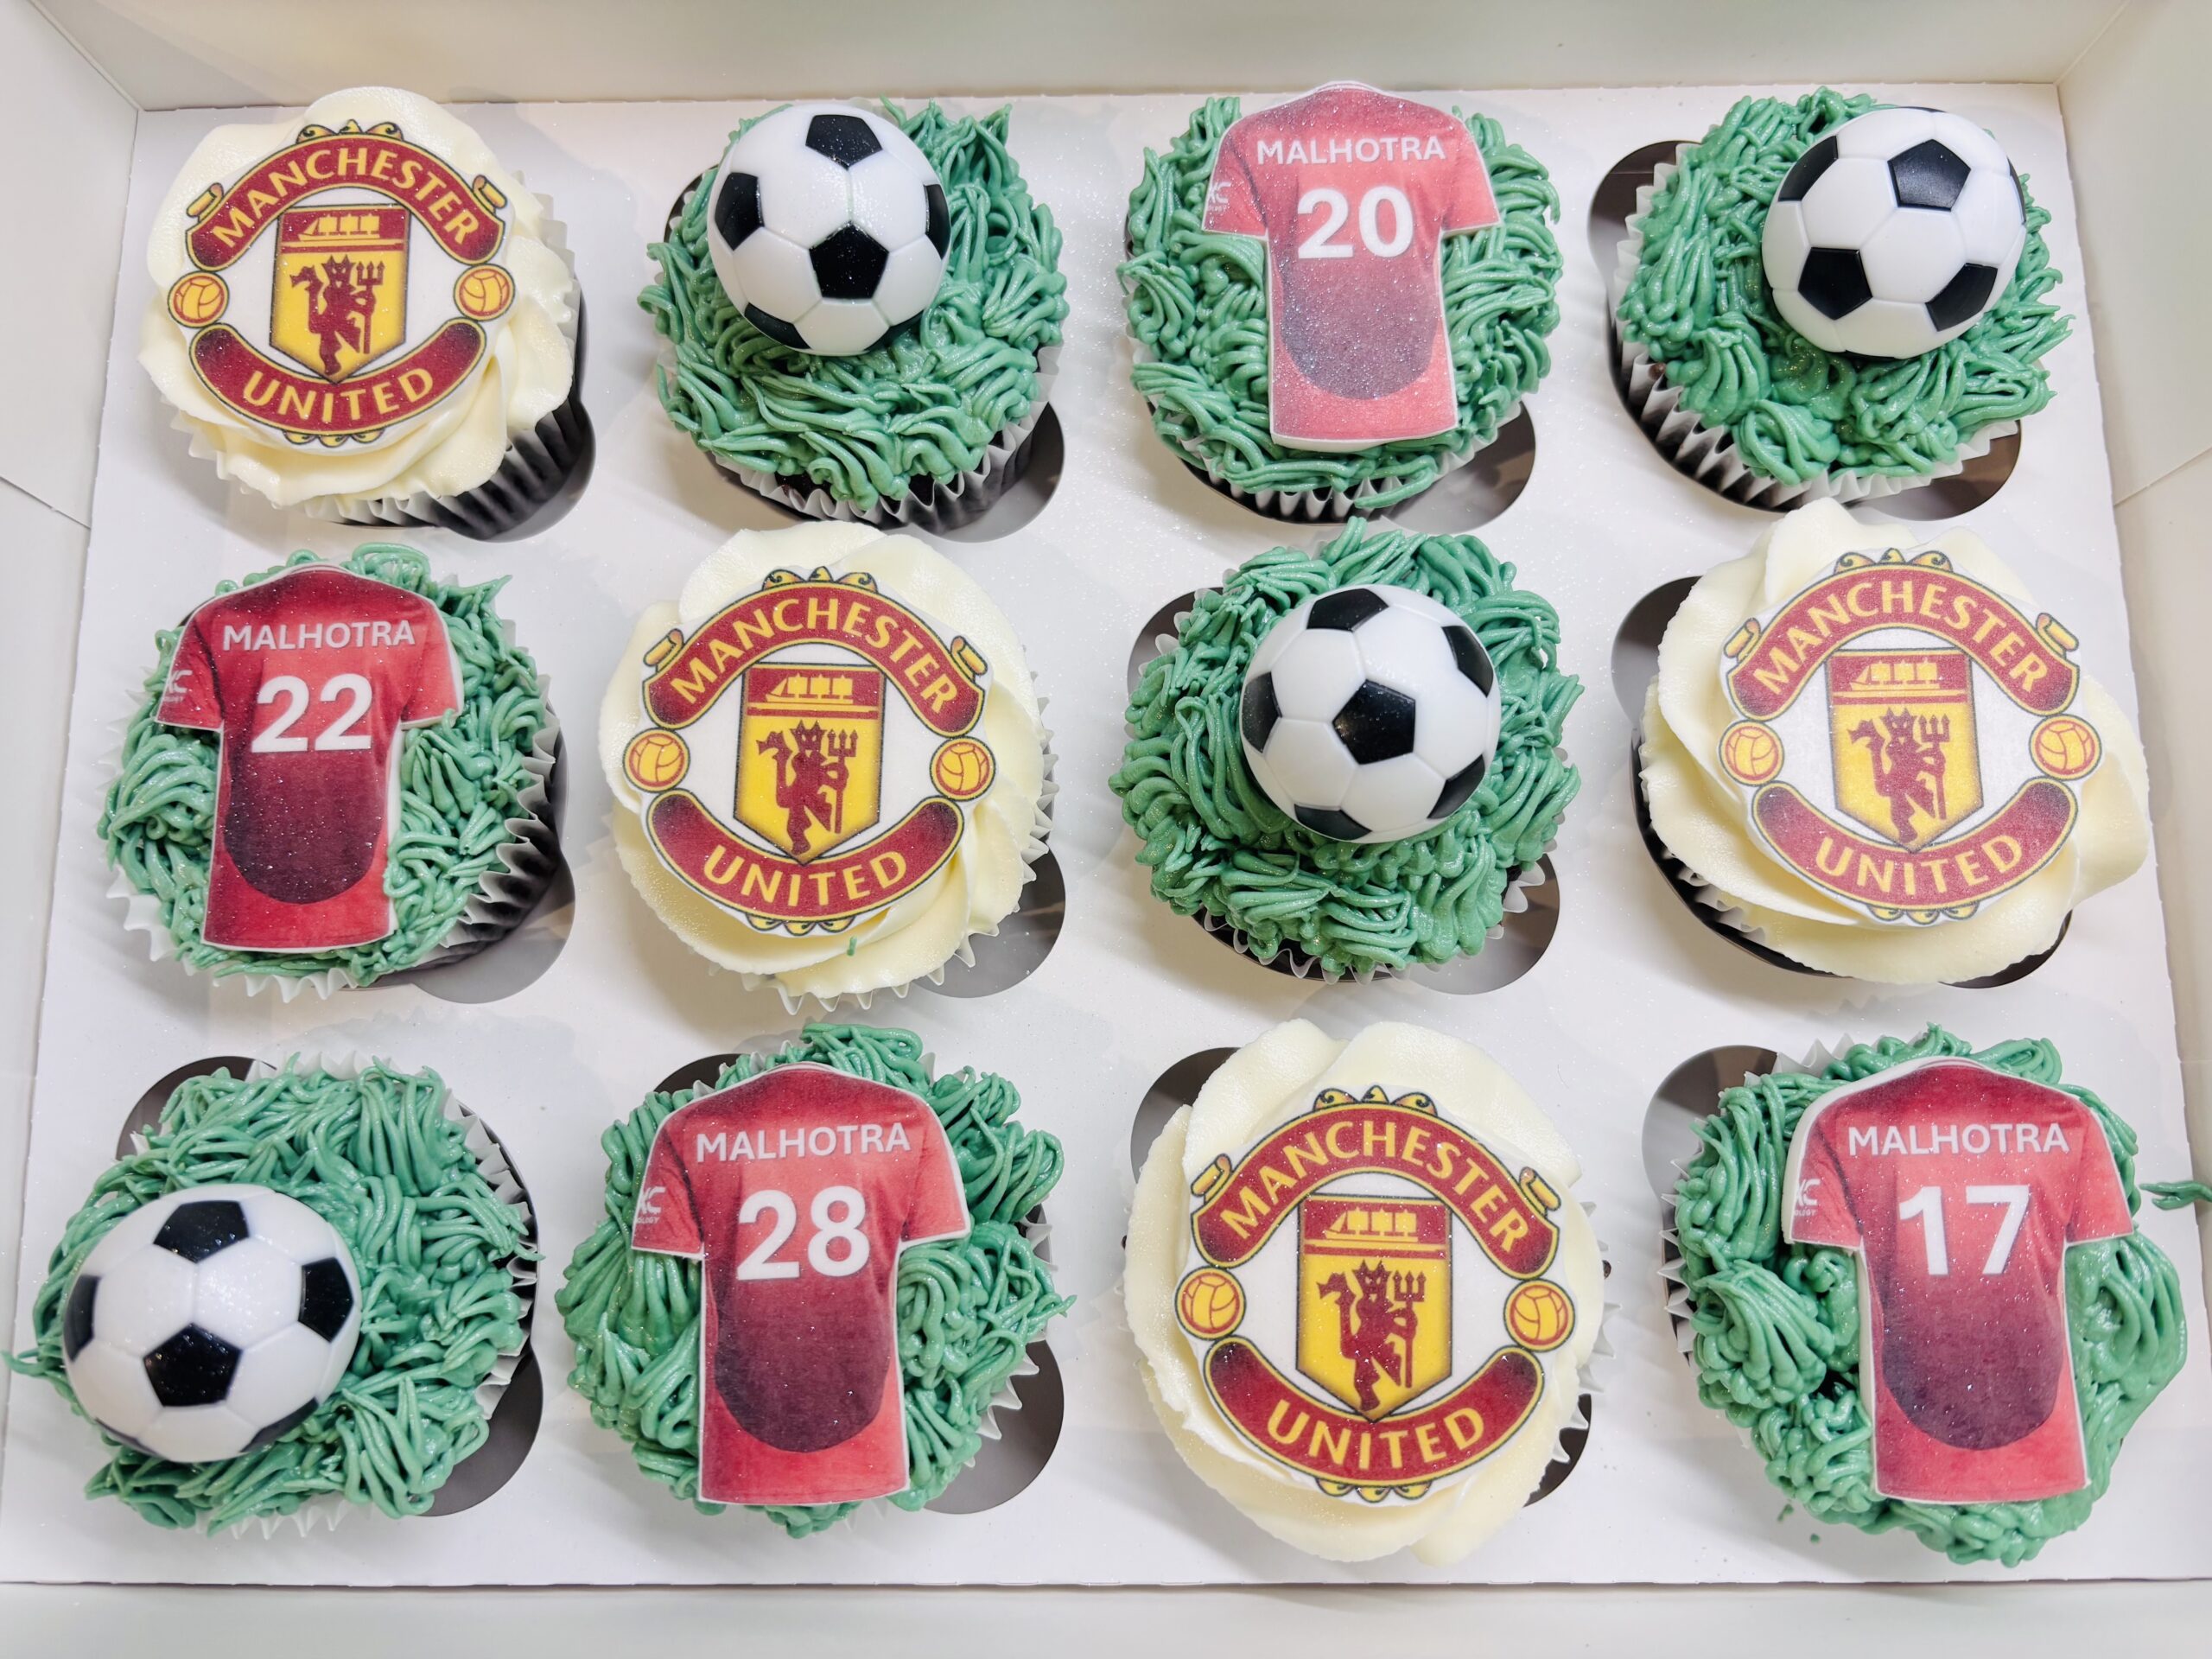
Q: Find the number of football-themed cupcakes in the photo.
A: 12